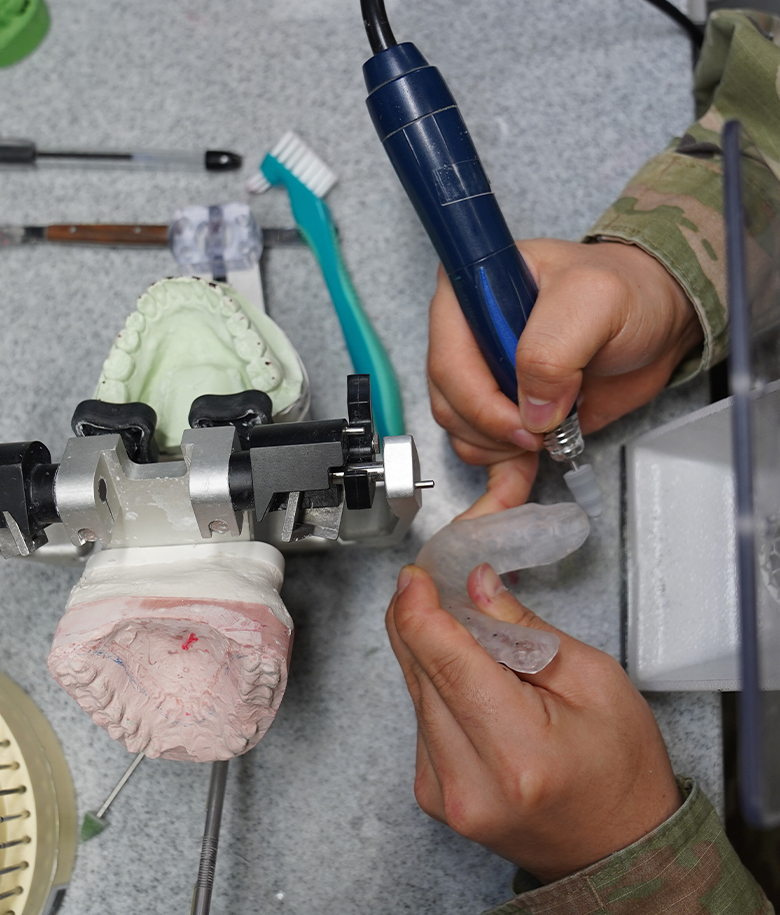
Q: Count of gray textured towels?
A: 0